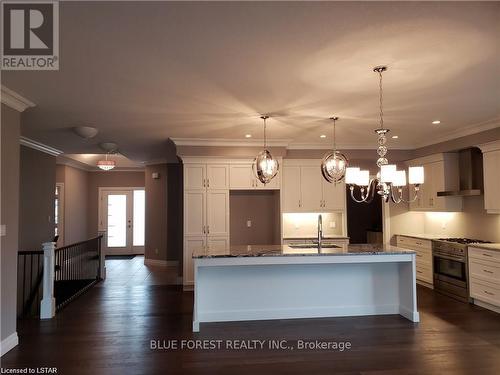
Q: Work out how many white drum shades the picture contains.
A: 5